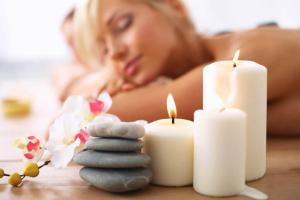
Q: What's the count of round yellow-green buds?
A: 3